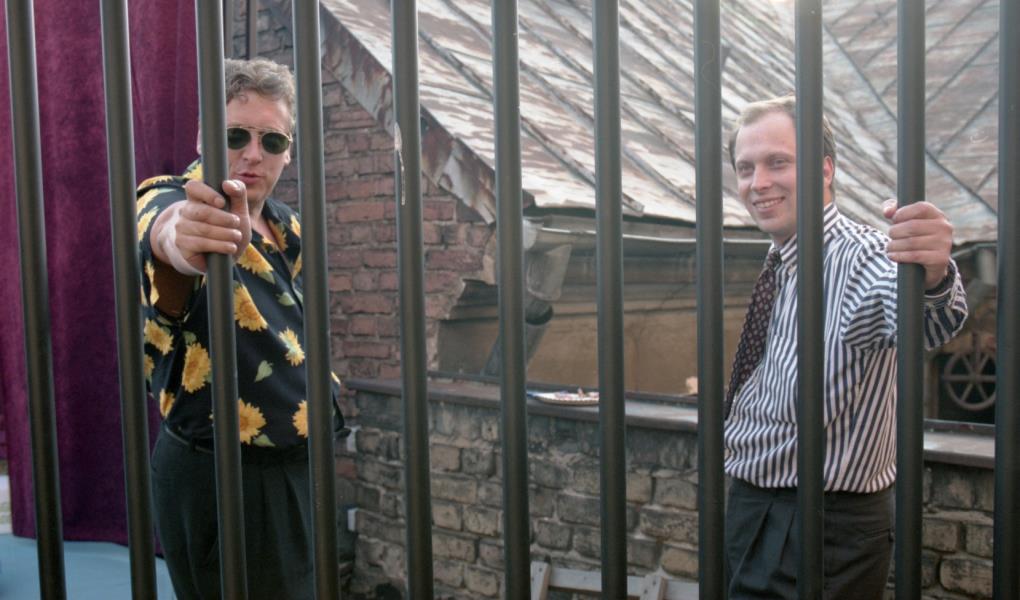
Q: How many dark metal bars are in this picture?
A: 11